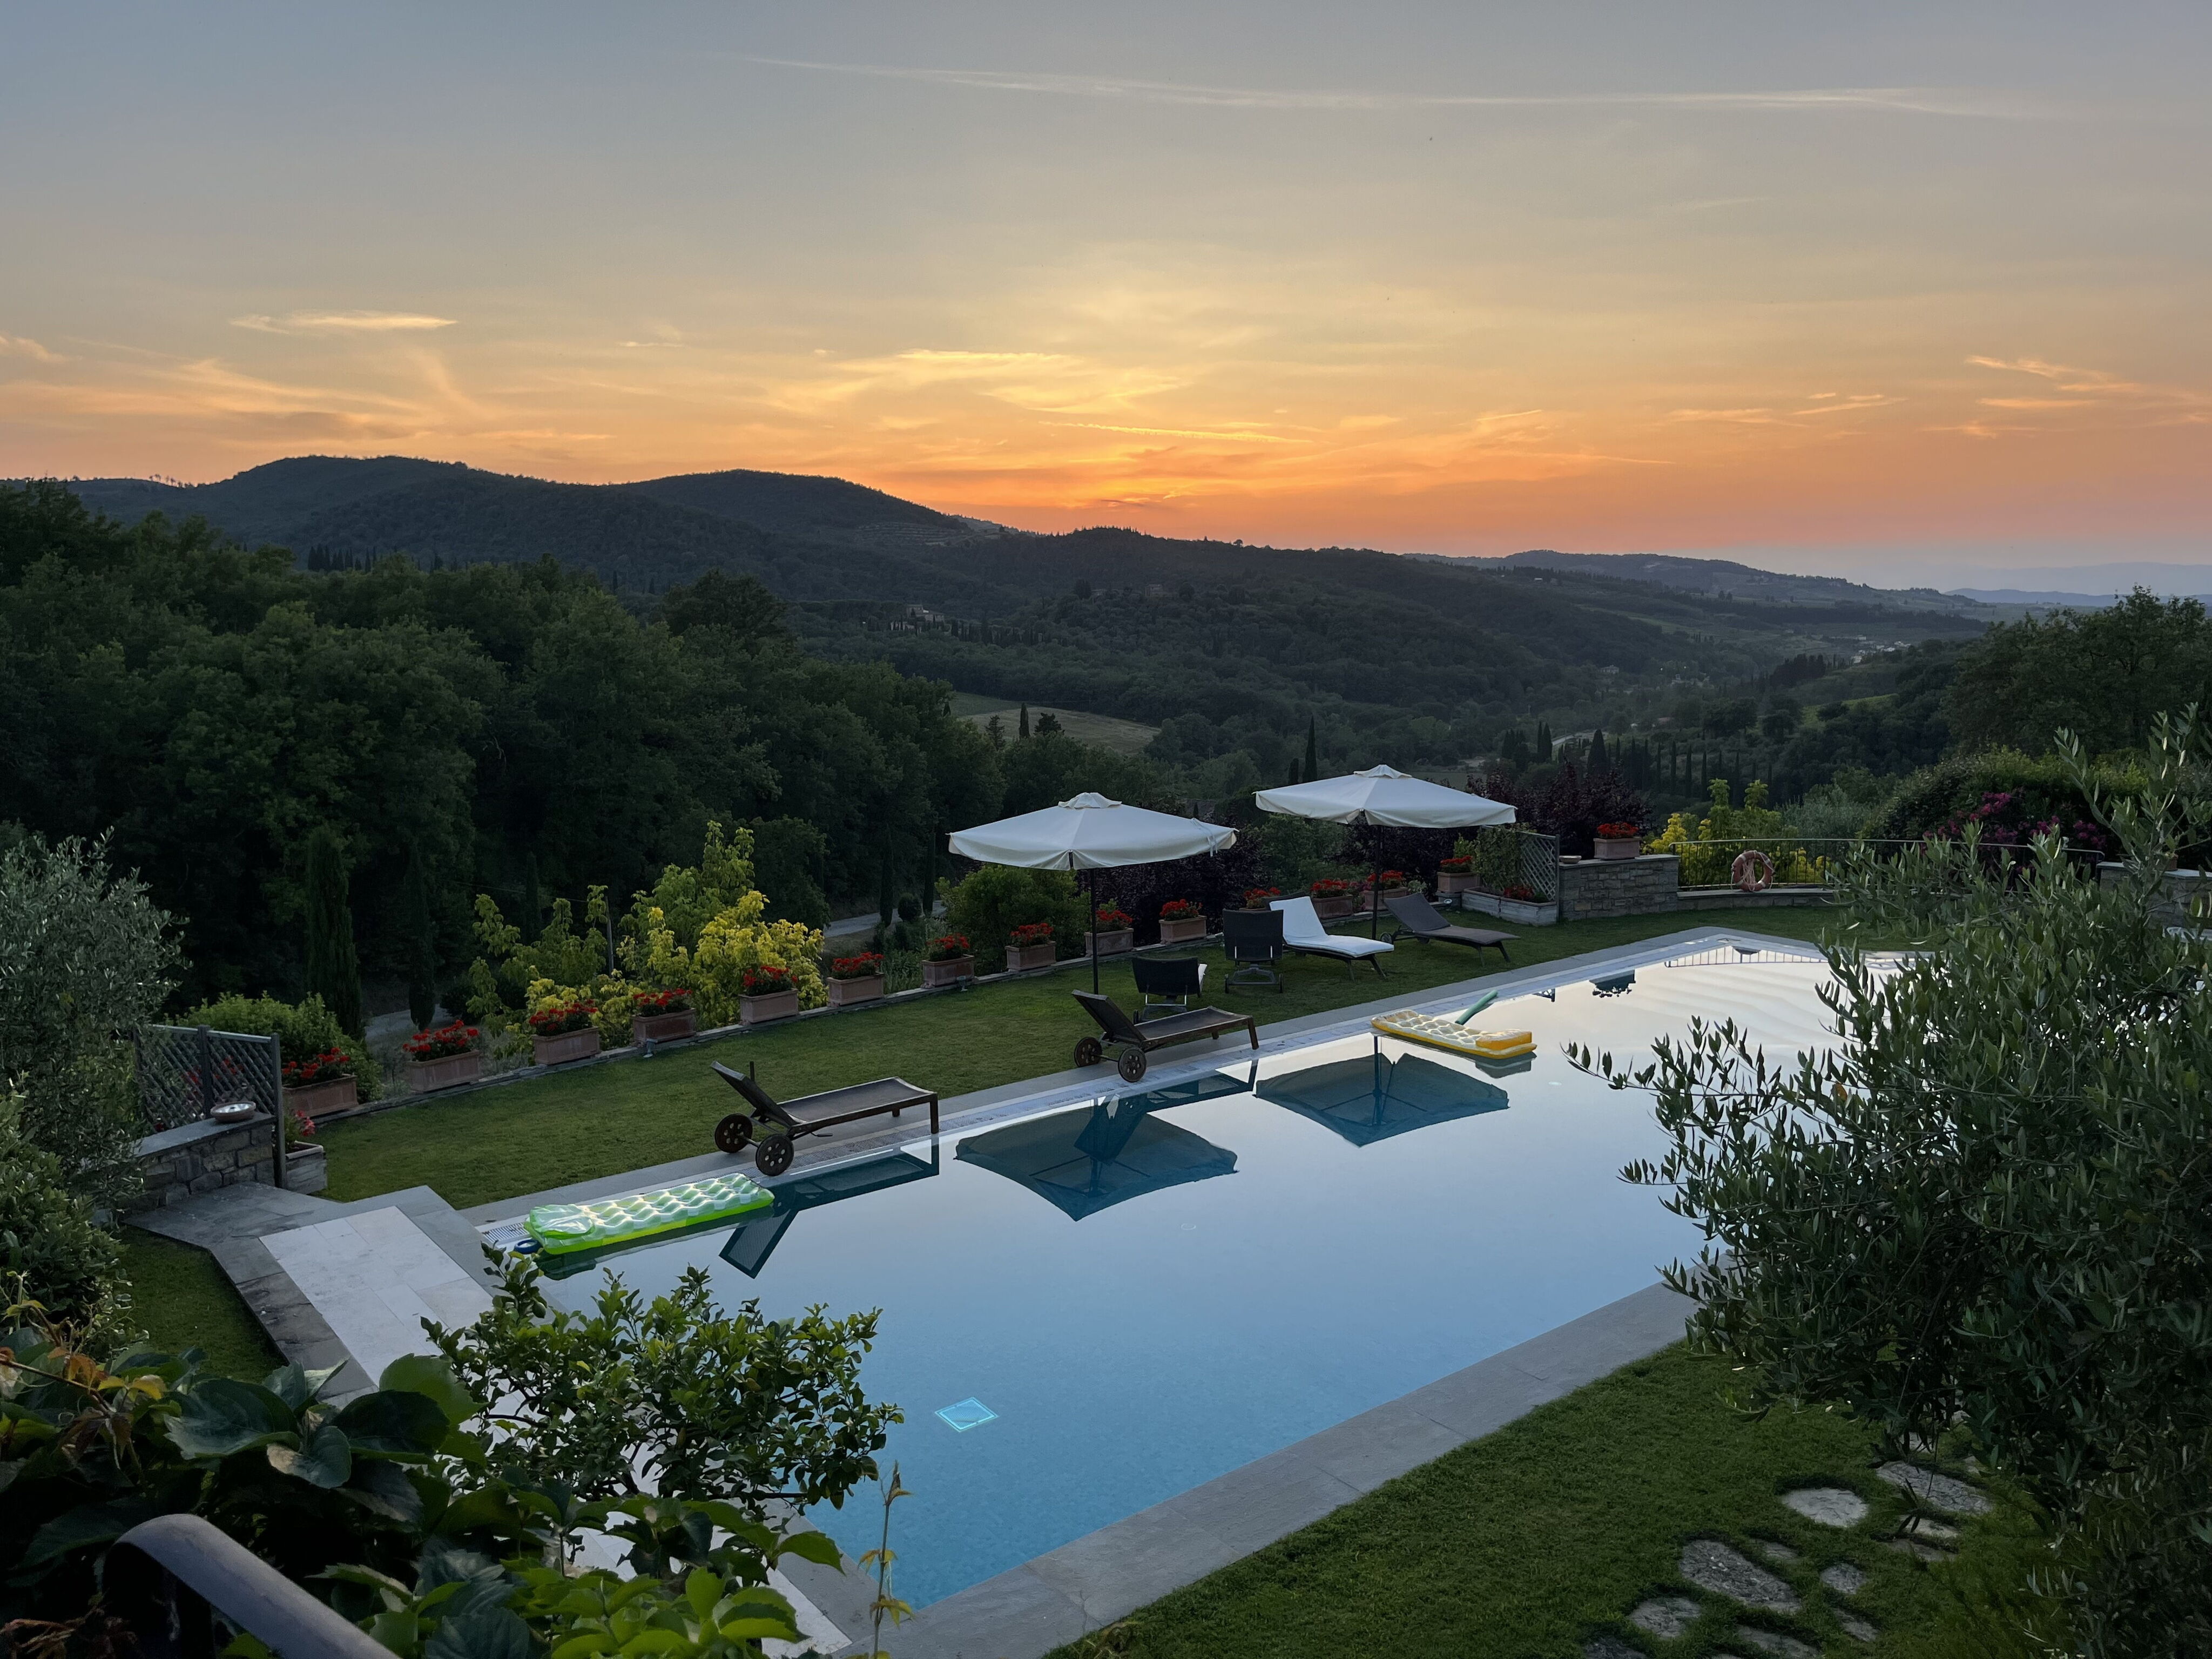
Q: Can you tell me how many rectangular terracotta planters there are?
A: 15